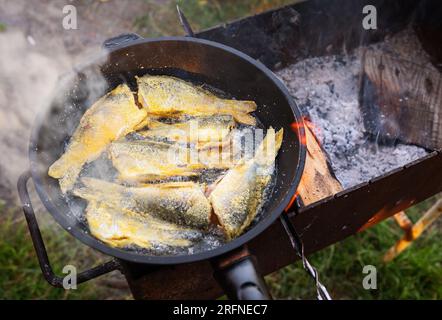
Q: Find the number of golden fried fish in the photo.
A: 7